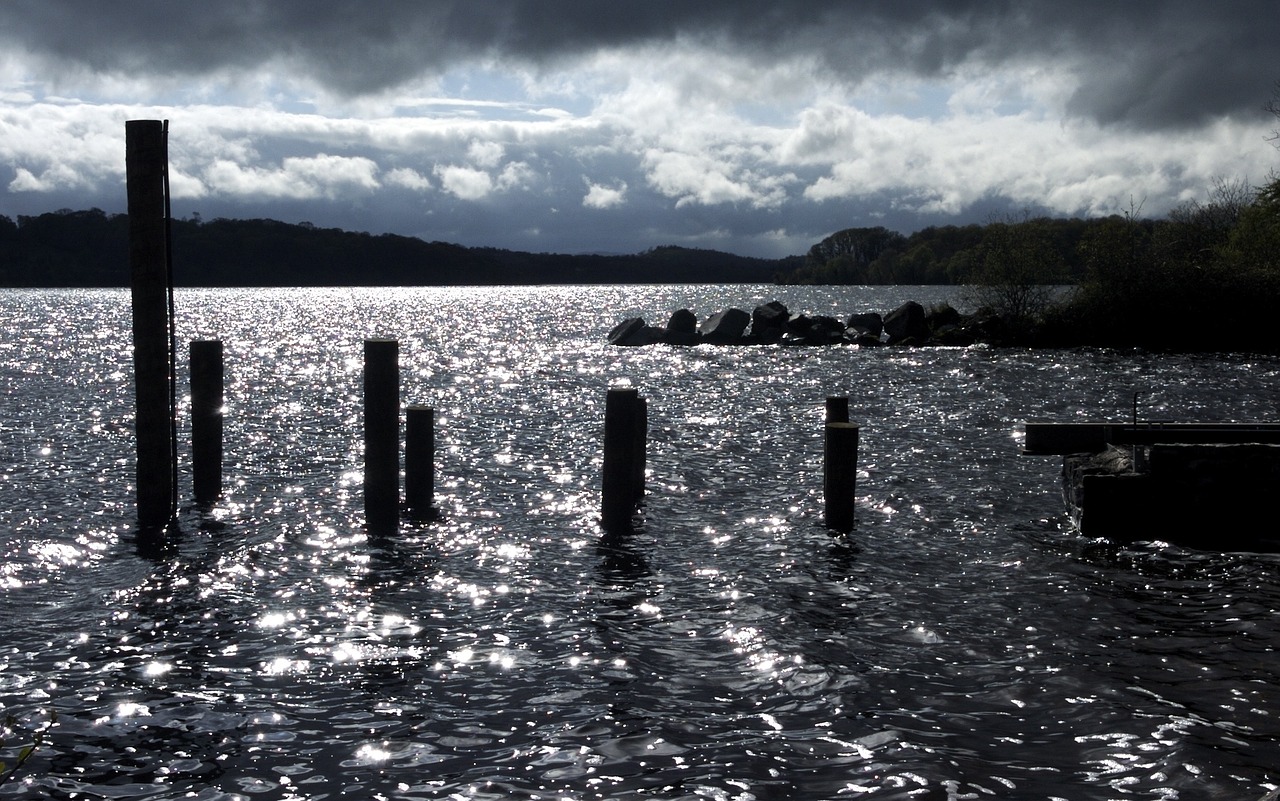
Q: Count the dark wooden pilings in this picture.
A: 8